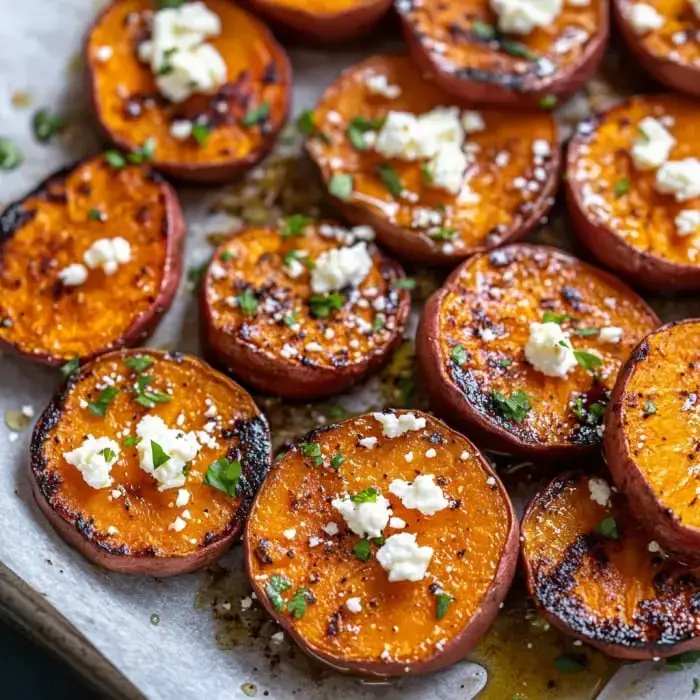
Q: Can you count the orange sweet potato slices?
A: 13